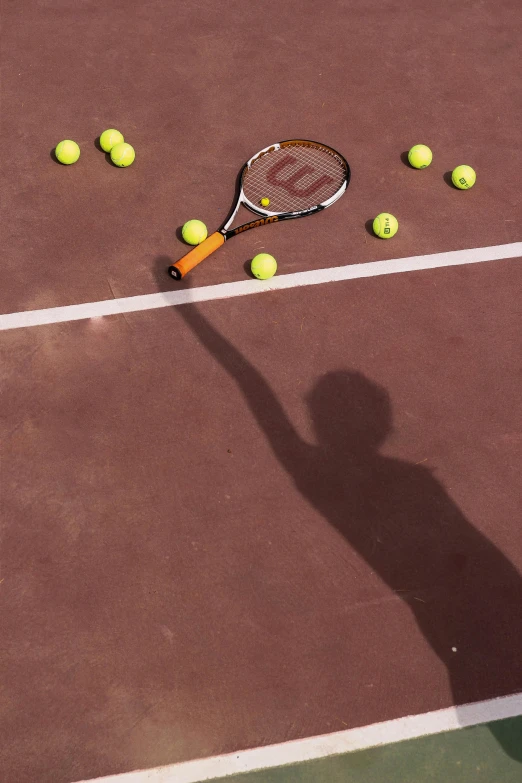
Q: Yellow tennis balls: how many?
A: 8